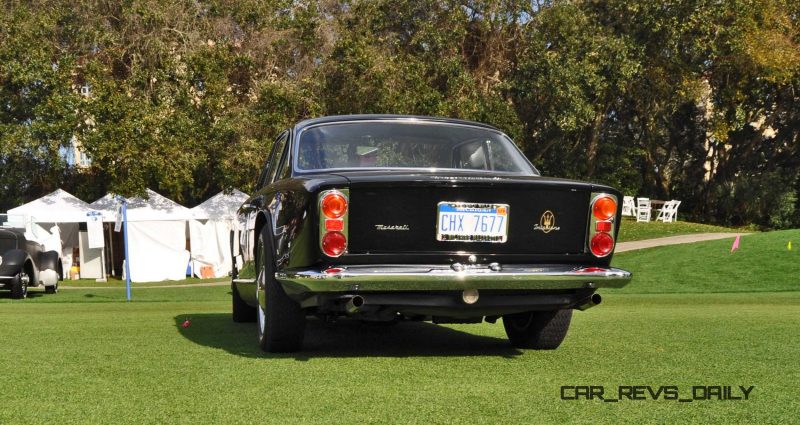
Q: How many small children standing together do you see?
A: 0